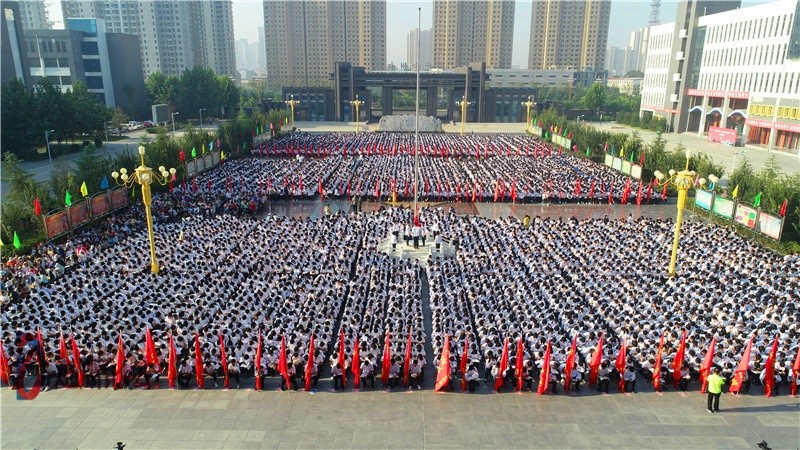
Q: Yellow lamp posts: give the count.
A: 6